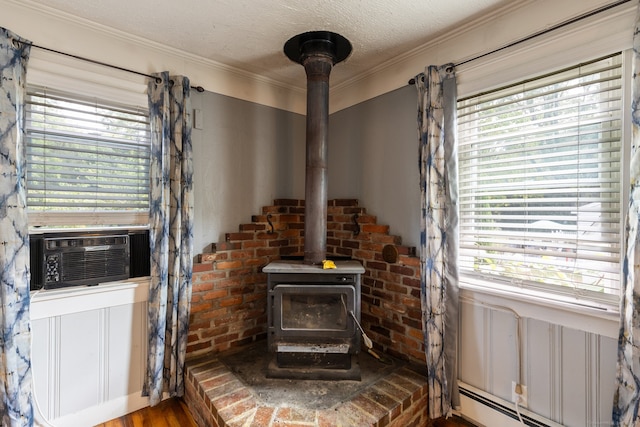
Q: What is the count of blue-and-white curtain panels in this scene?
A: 4